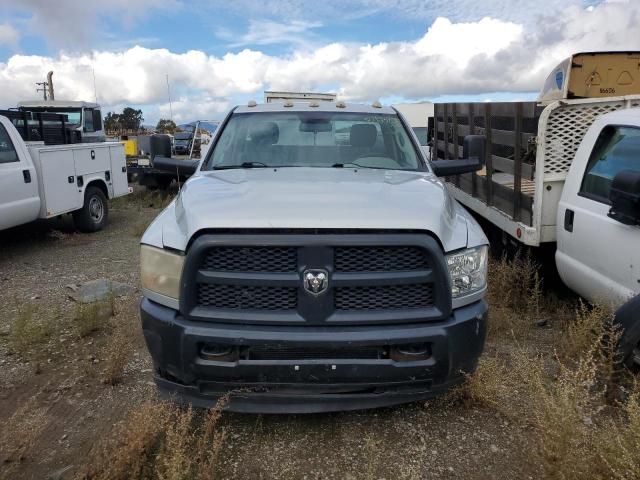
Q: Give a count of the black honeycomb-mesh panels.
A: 4